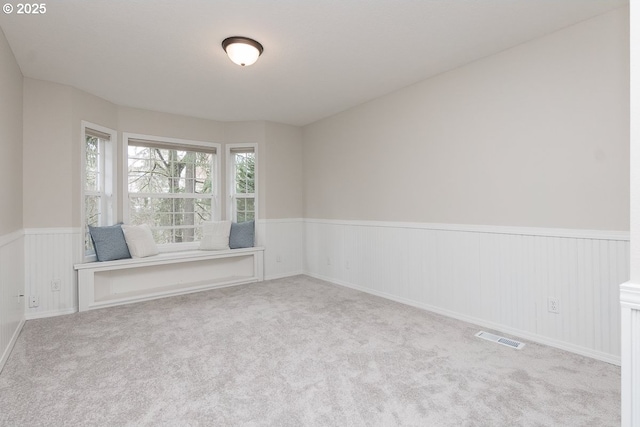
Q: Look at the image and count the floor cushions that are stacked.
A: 0